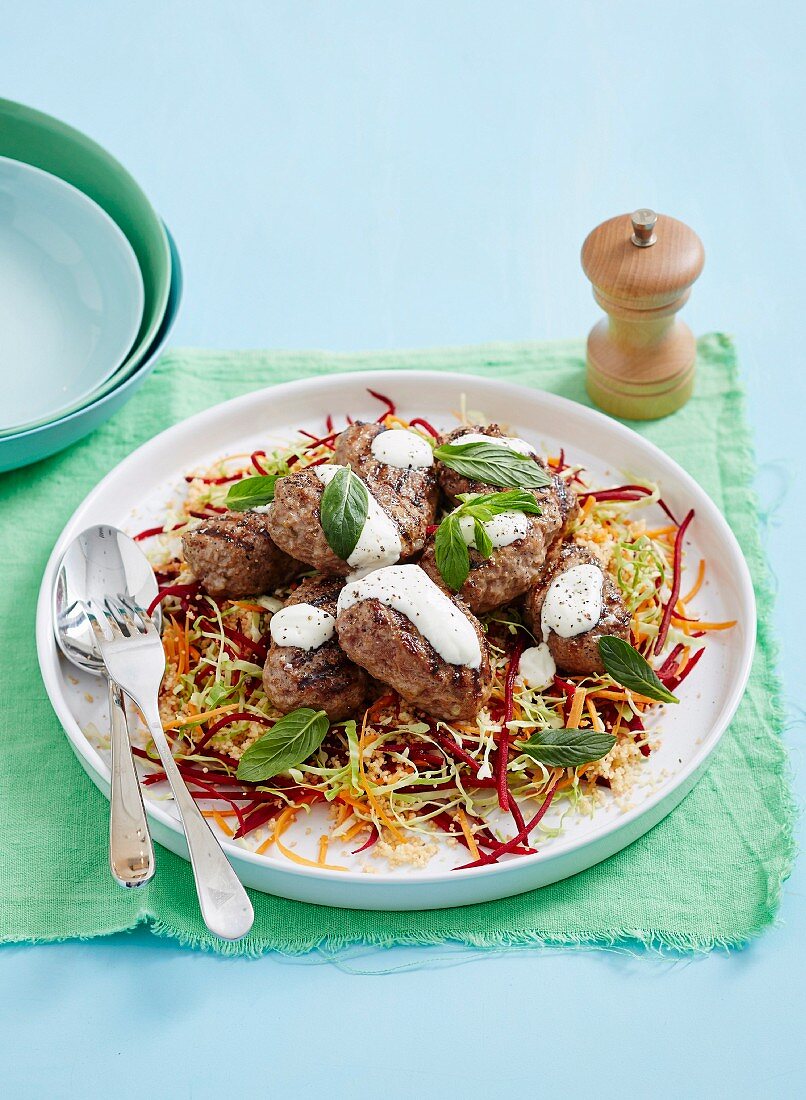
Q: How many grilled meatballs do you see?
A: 8